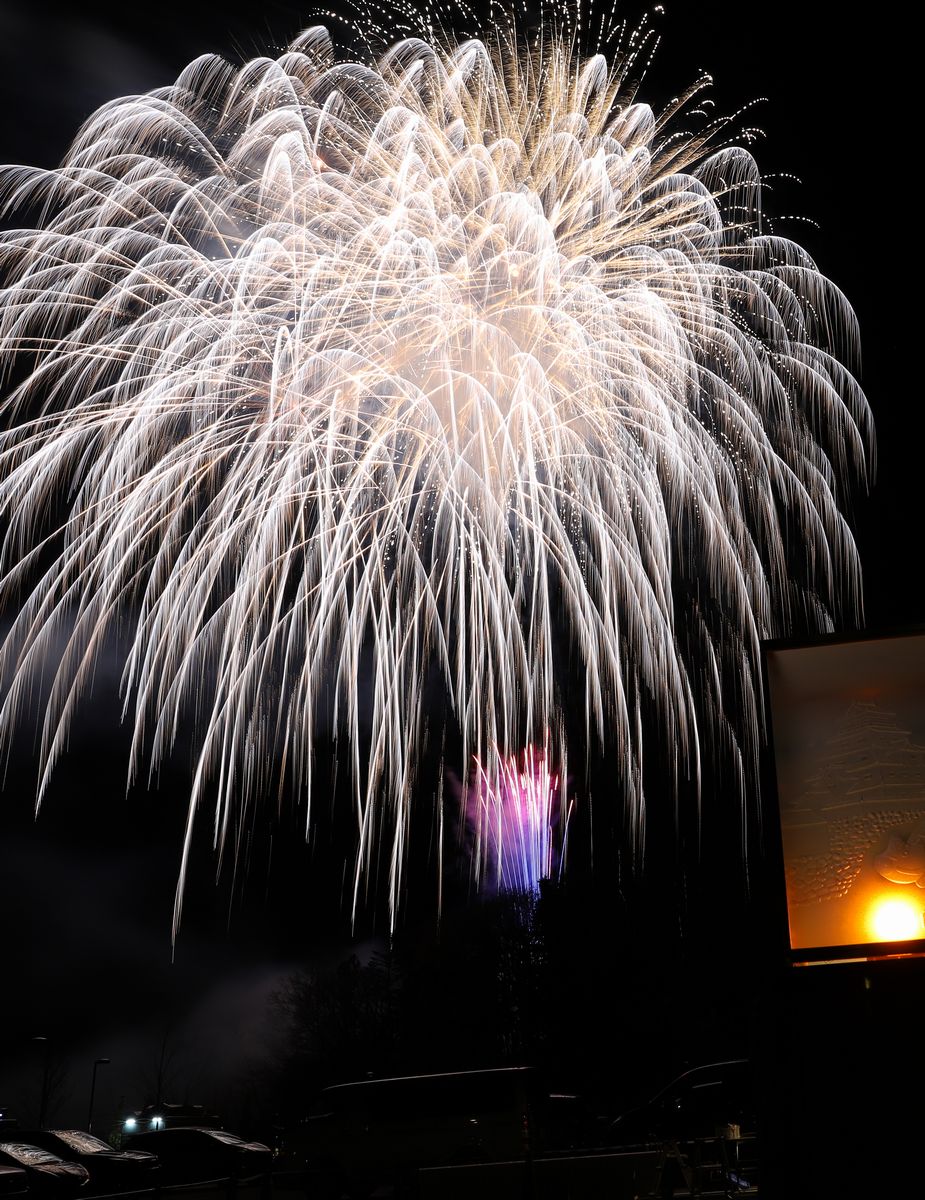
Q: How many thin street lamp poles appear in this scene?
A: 2